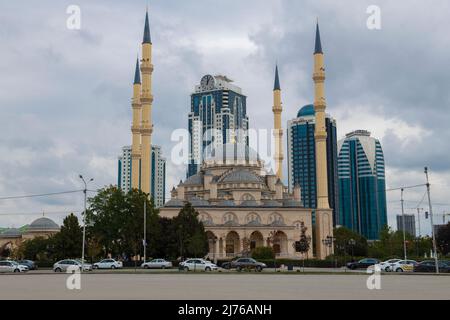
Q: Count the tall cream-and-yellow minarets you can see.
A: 4